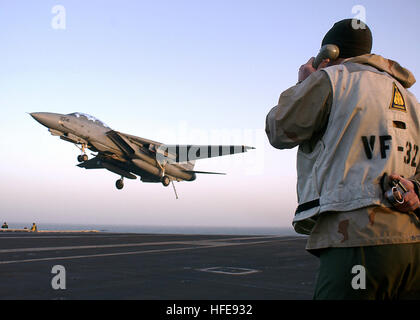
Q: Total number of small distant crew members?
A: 2